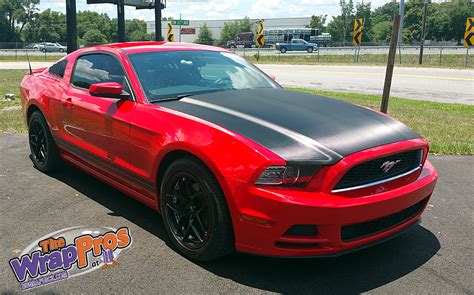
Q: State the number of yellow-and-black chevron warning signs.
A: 4